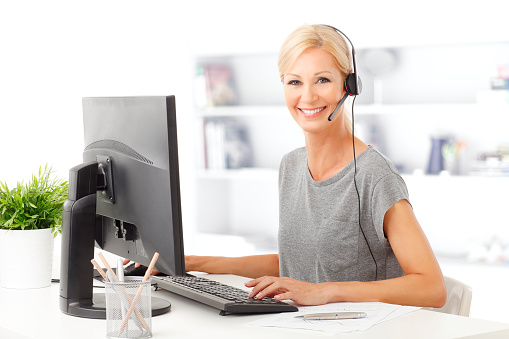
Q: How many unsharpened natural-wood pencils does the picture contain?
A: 3